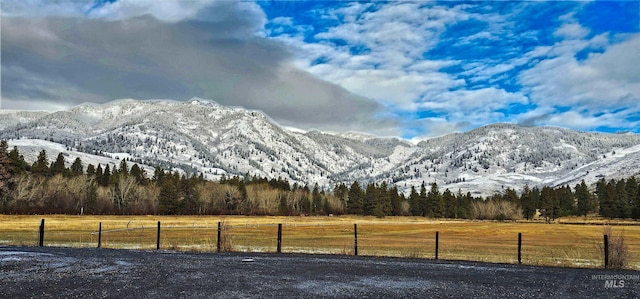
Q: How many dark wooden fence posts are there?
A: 9